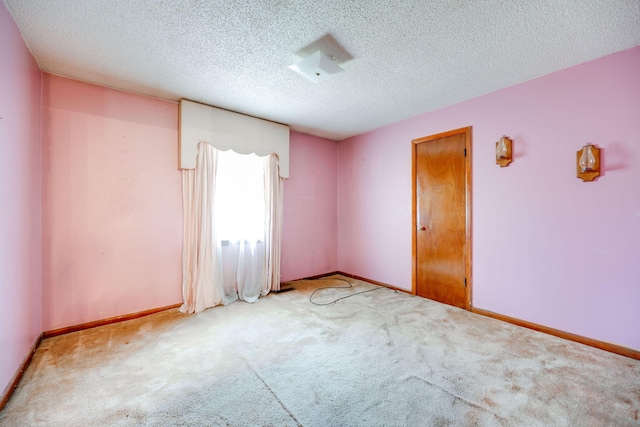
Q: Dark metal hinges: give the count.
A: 2